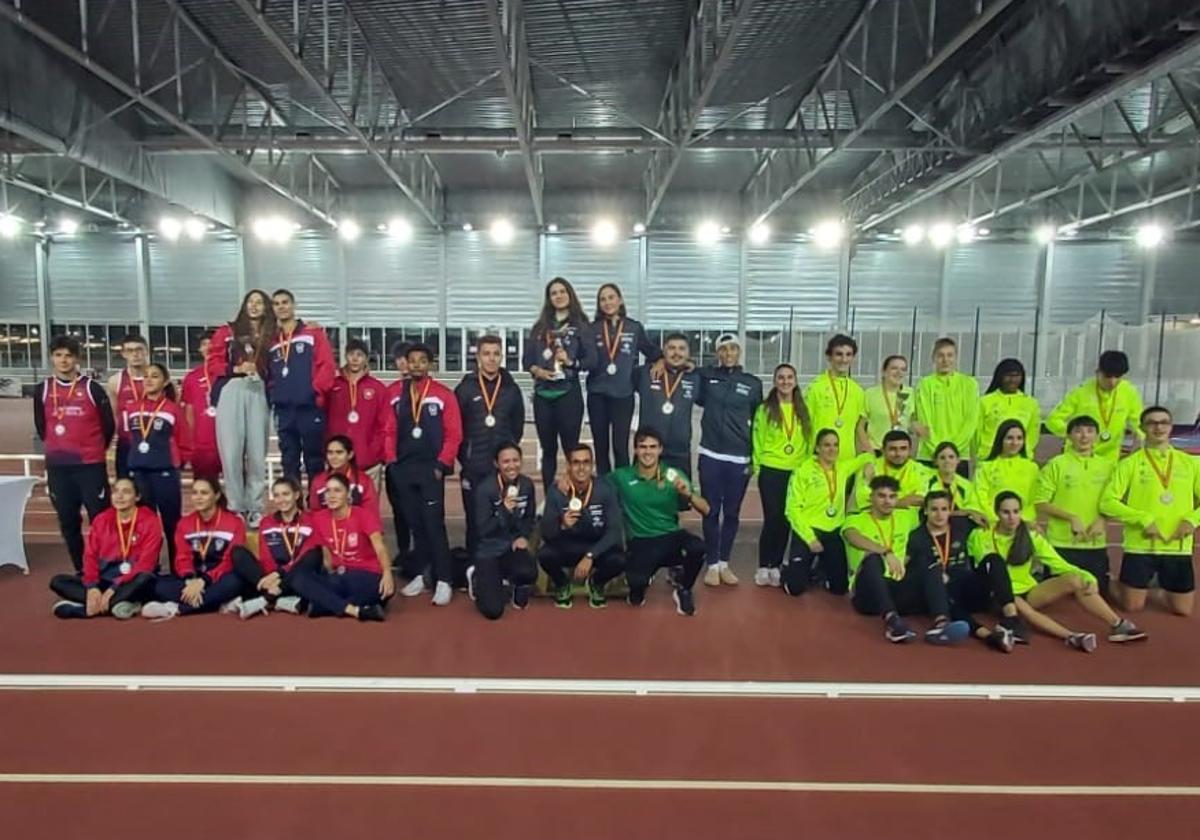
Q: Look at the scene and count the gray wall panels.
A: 13